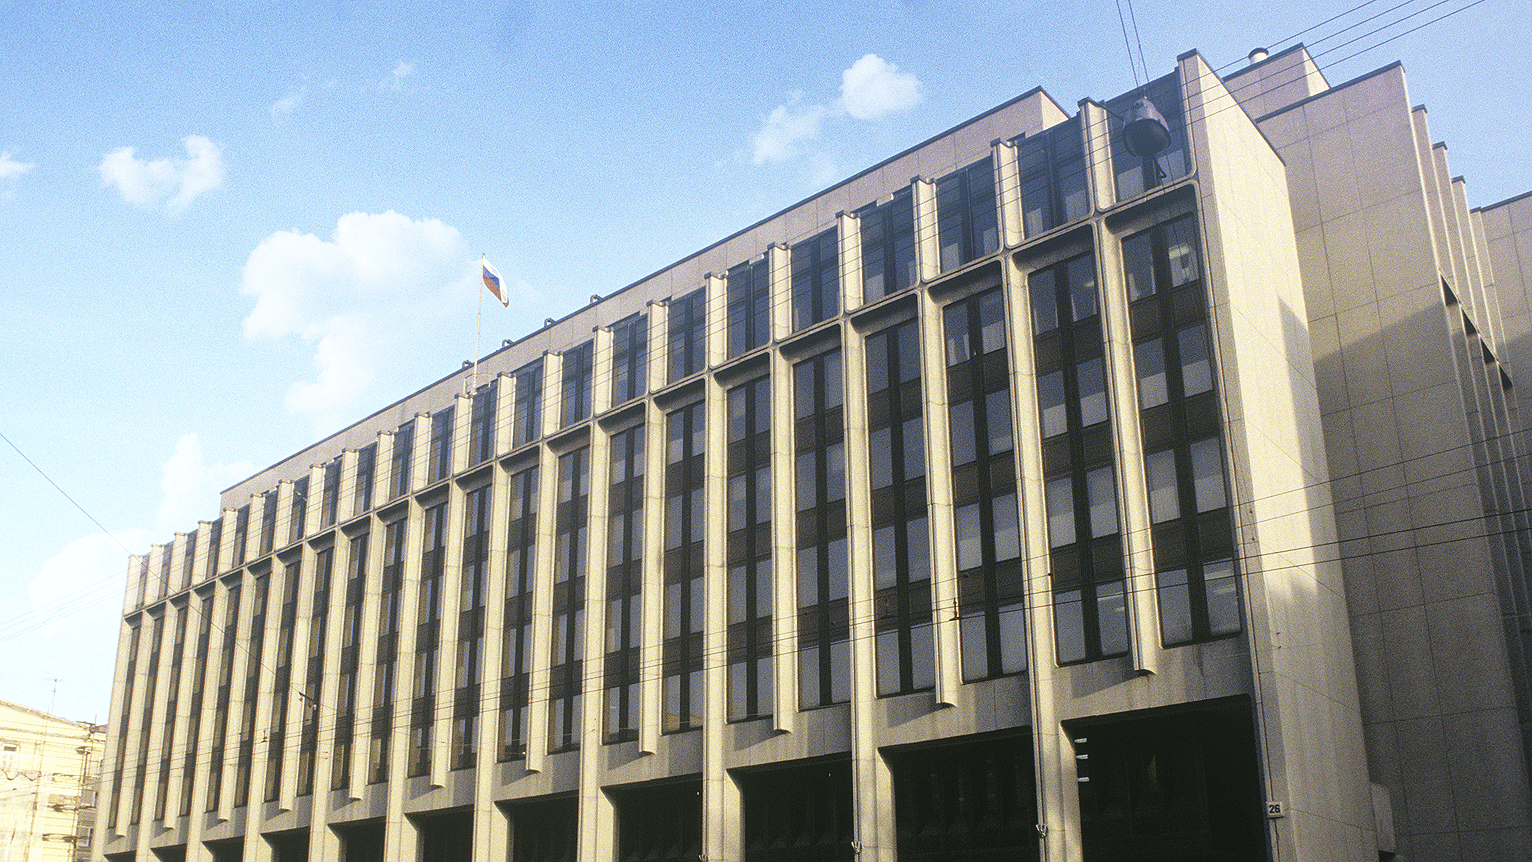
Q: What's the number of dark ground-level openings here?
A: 11